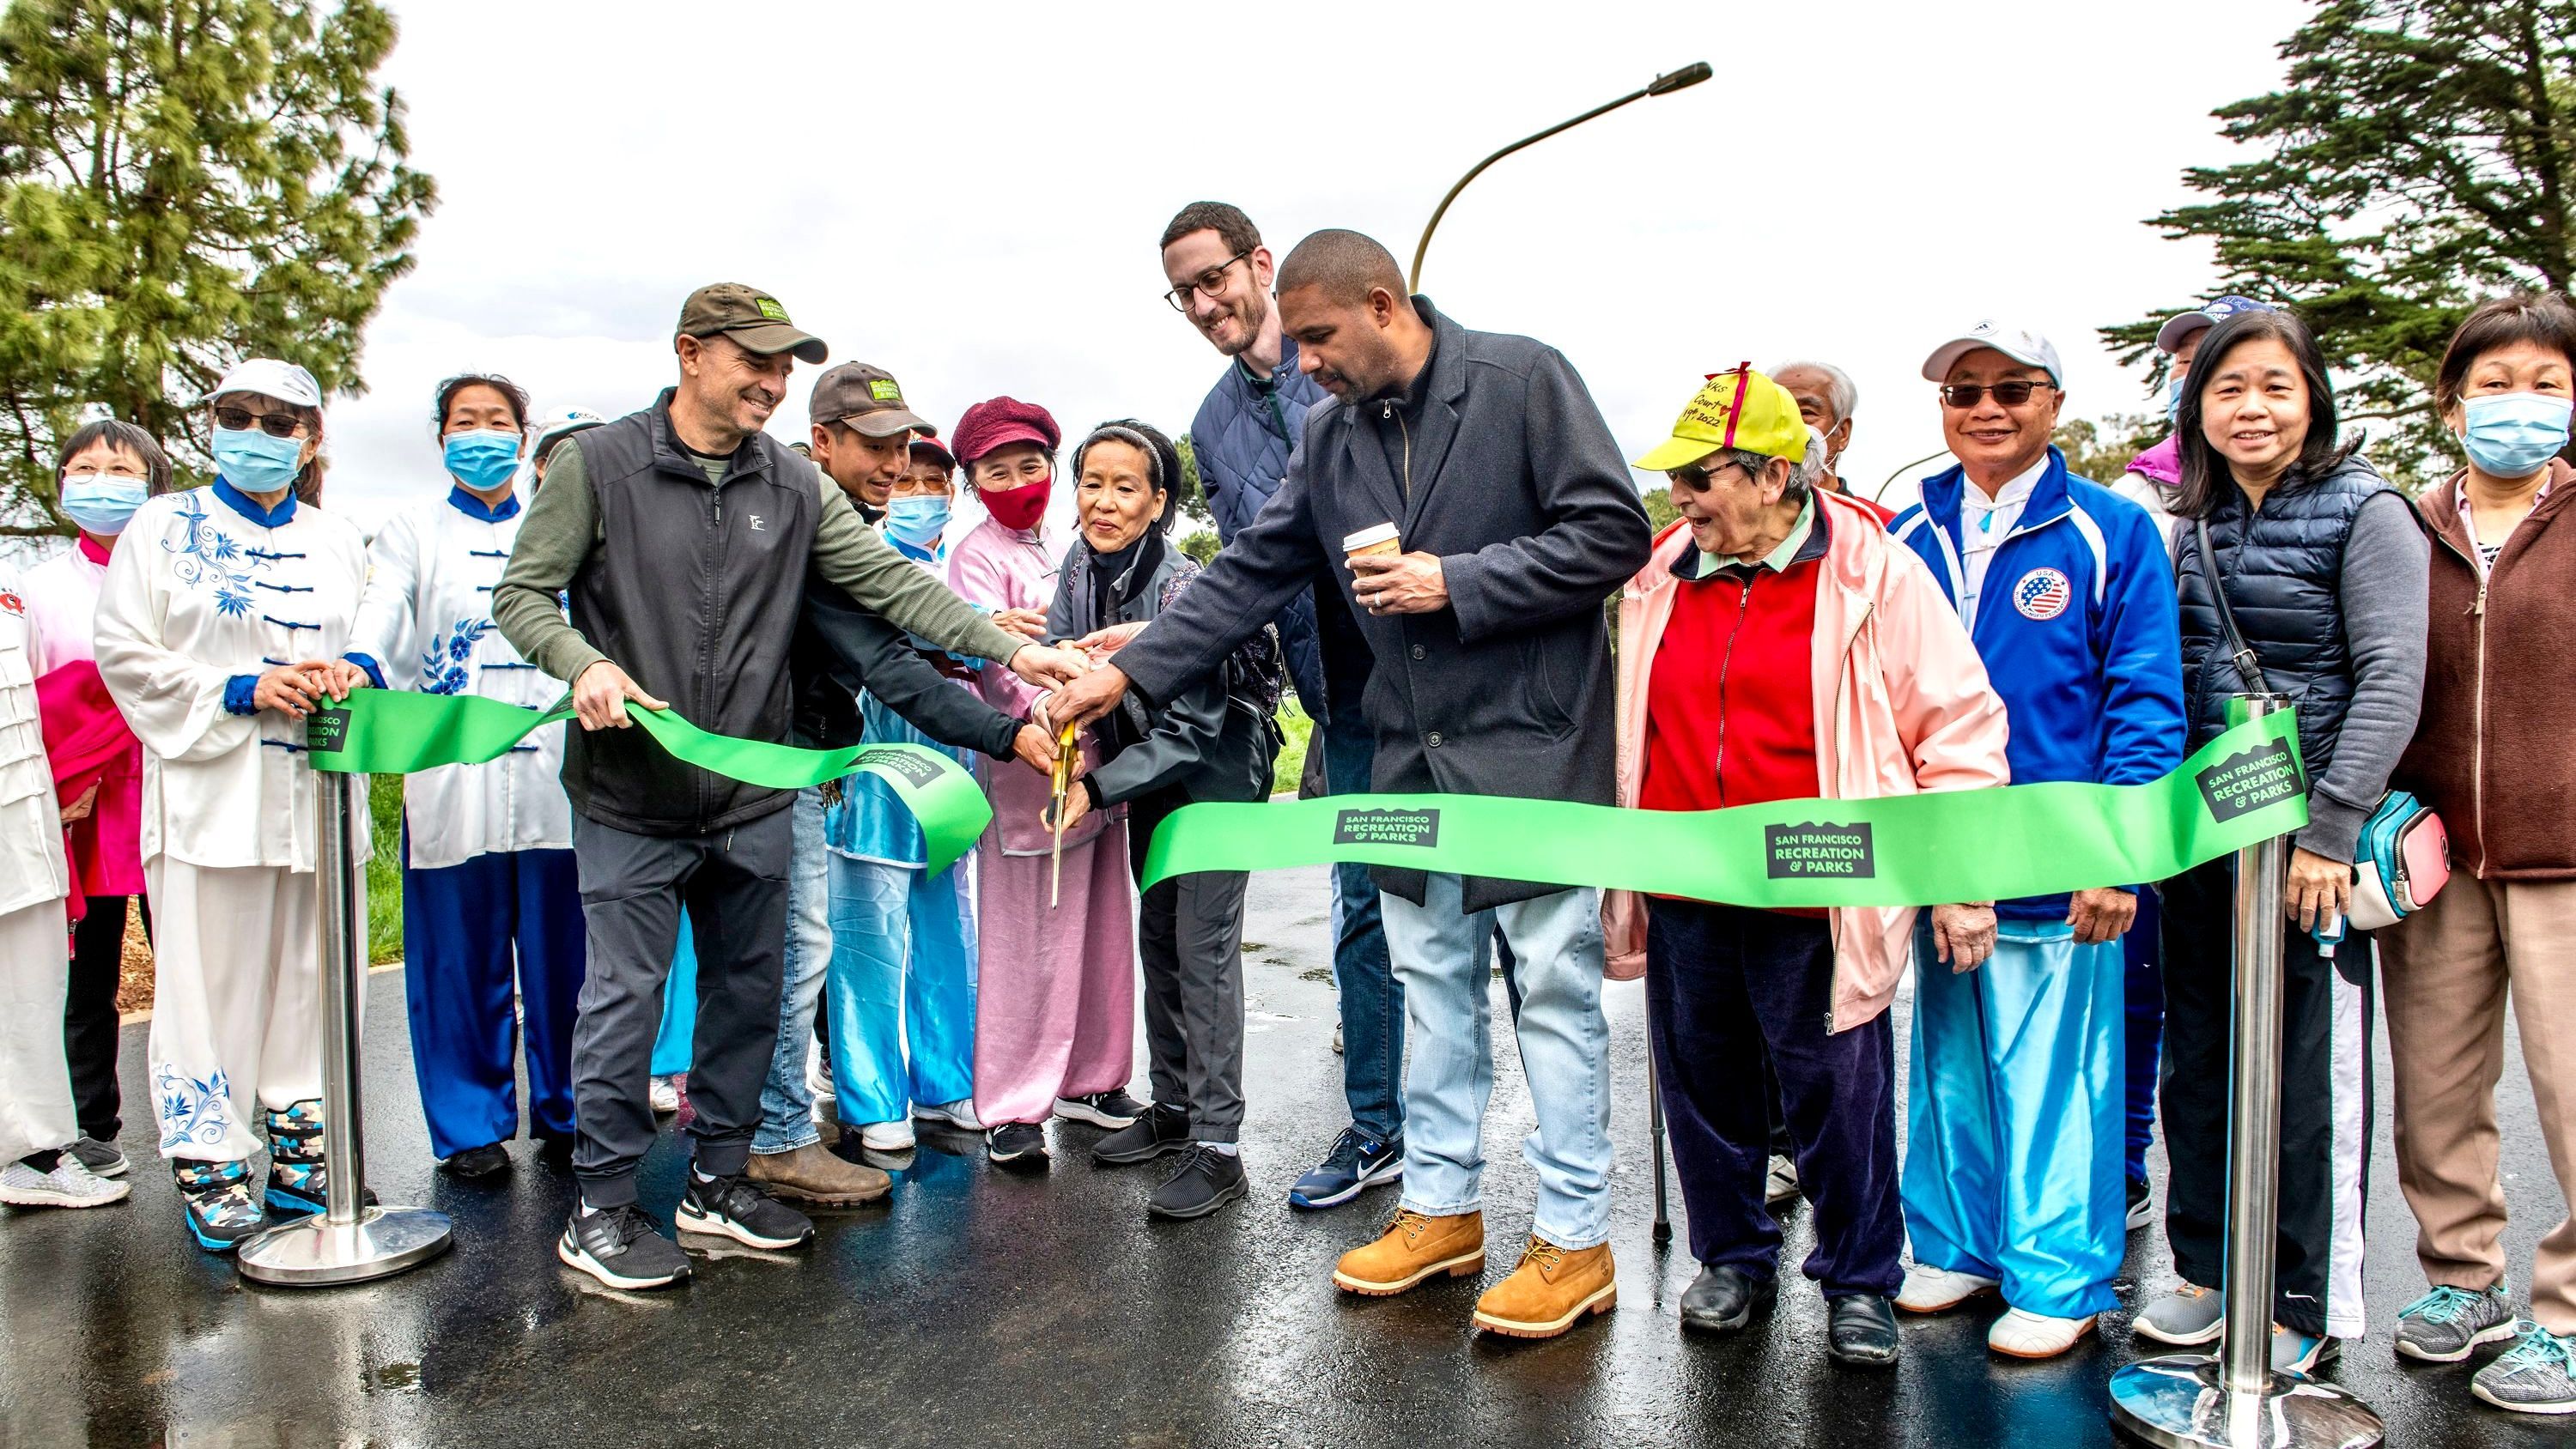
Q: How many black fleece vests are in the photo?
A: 1